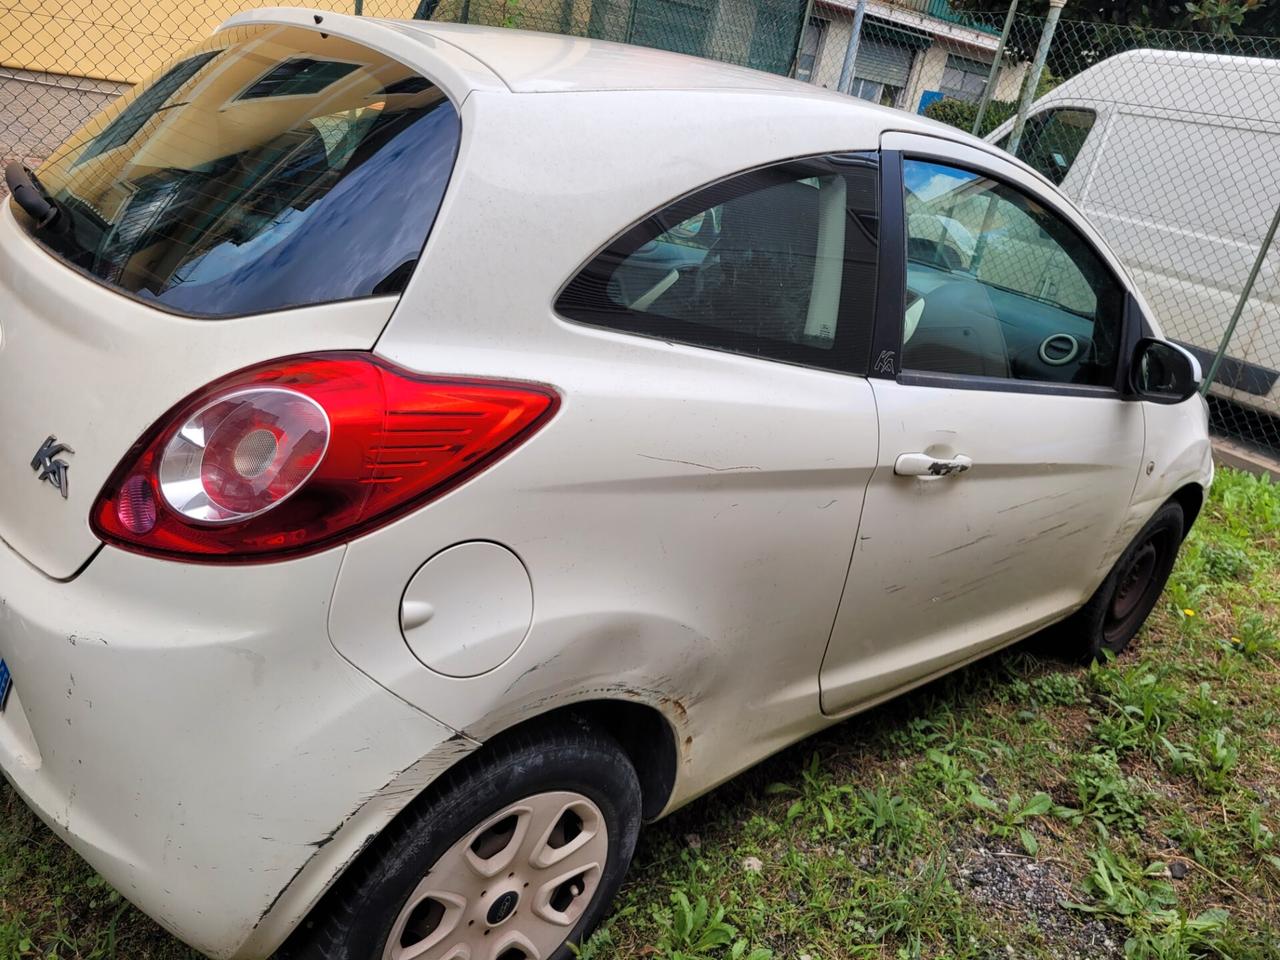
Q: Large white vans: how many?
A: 1